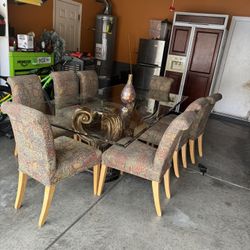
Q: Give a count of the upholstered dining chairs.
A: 8